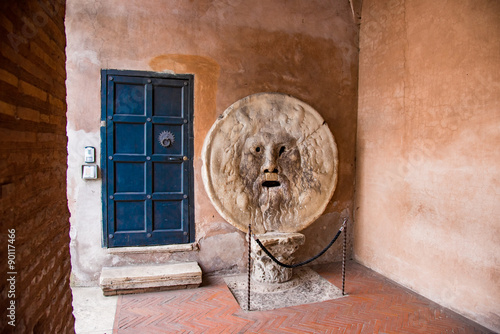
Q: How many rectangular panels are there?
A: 8